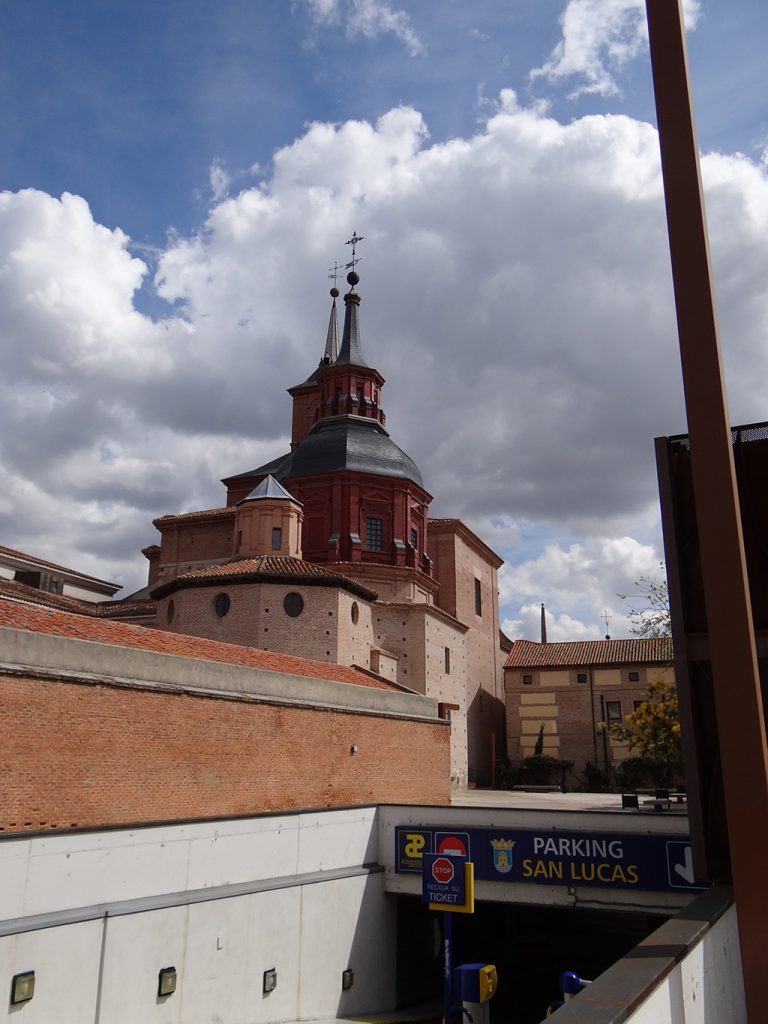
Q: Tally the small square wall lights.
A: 4